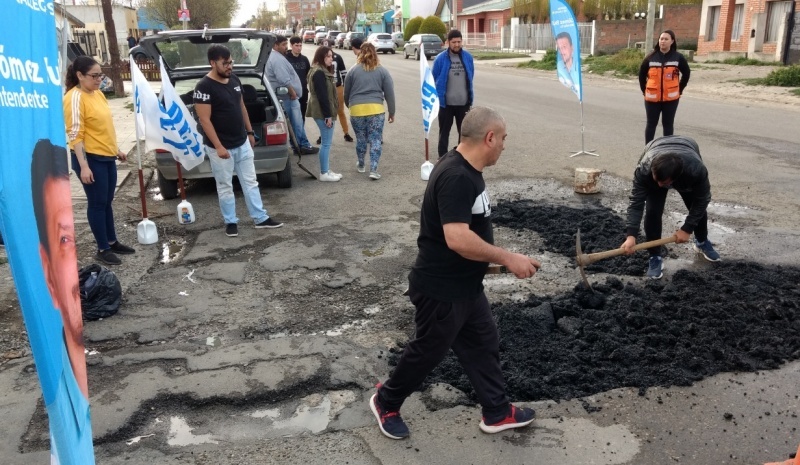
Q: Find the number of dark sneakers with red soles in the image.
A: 2